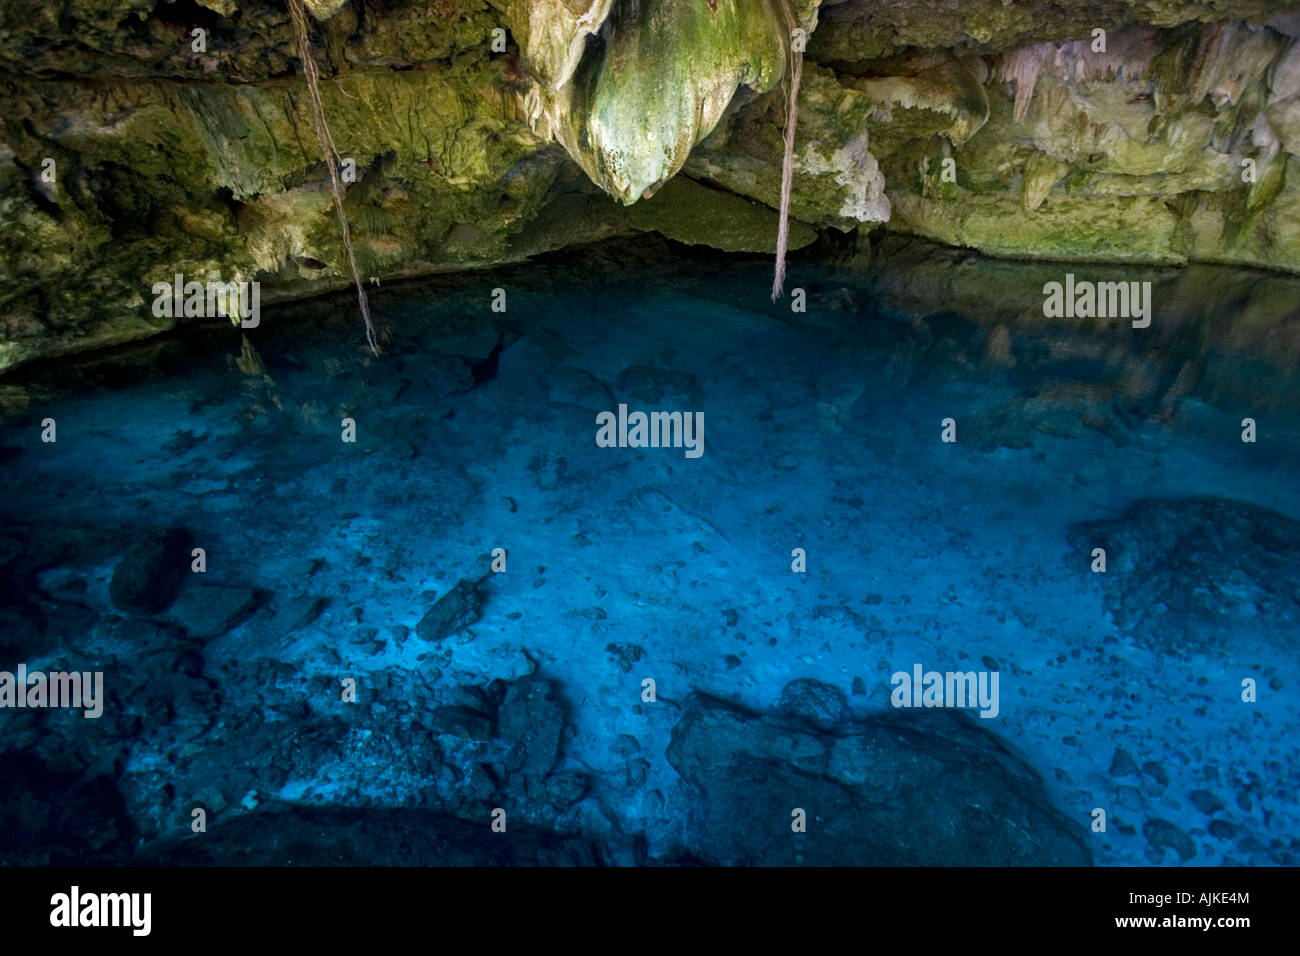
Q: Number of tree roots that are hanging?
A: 2